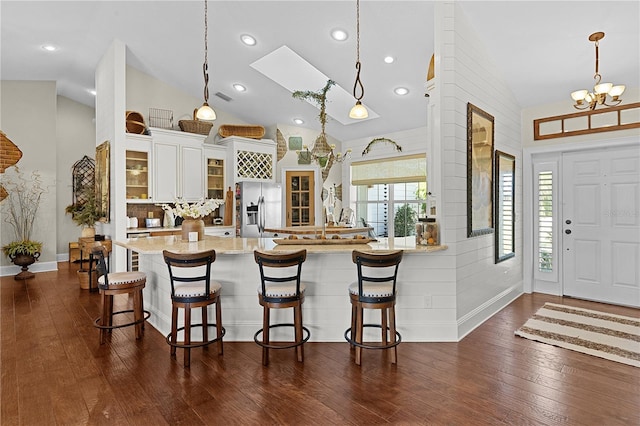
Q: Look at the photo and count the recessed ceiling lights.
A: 8